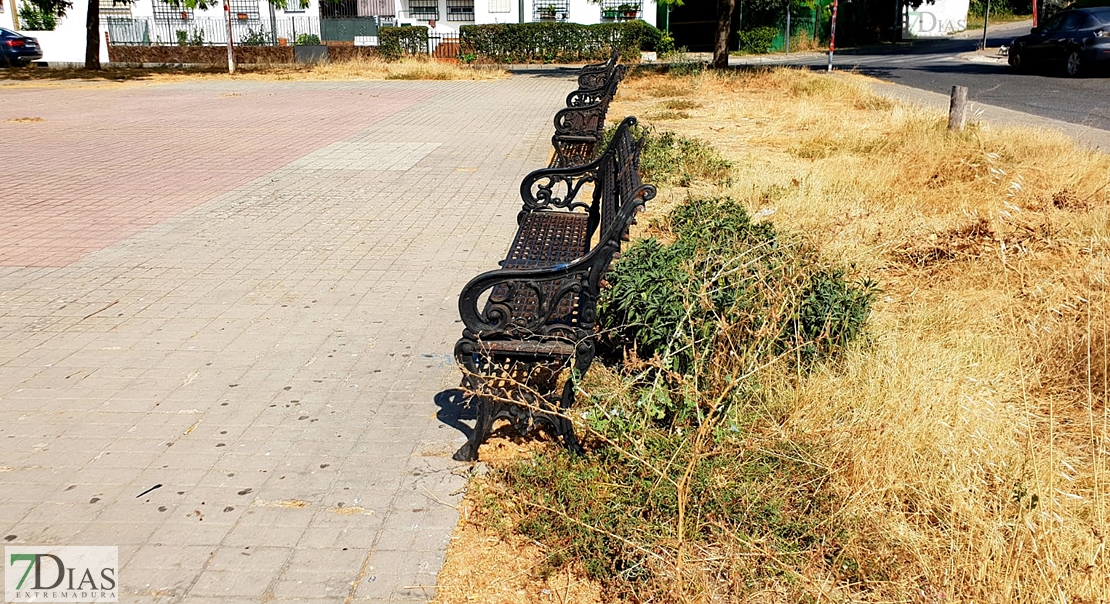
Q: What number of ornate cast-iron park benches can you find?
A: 3